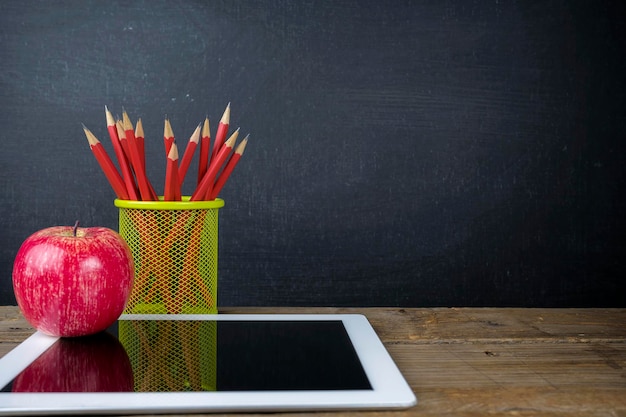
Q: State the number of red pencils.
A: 12